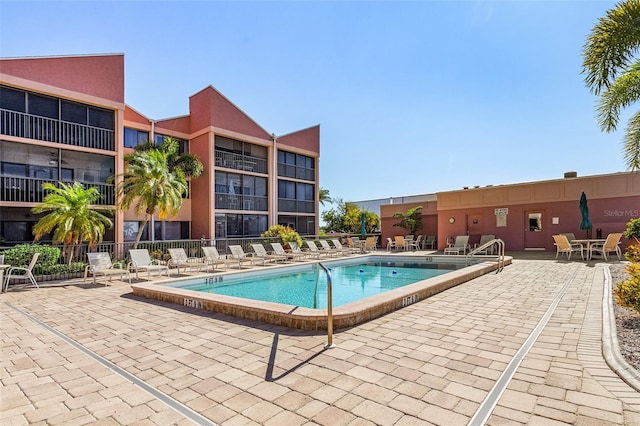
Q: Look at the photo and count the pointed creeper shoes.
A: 0